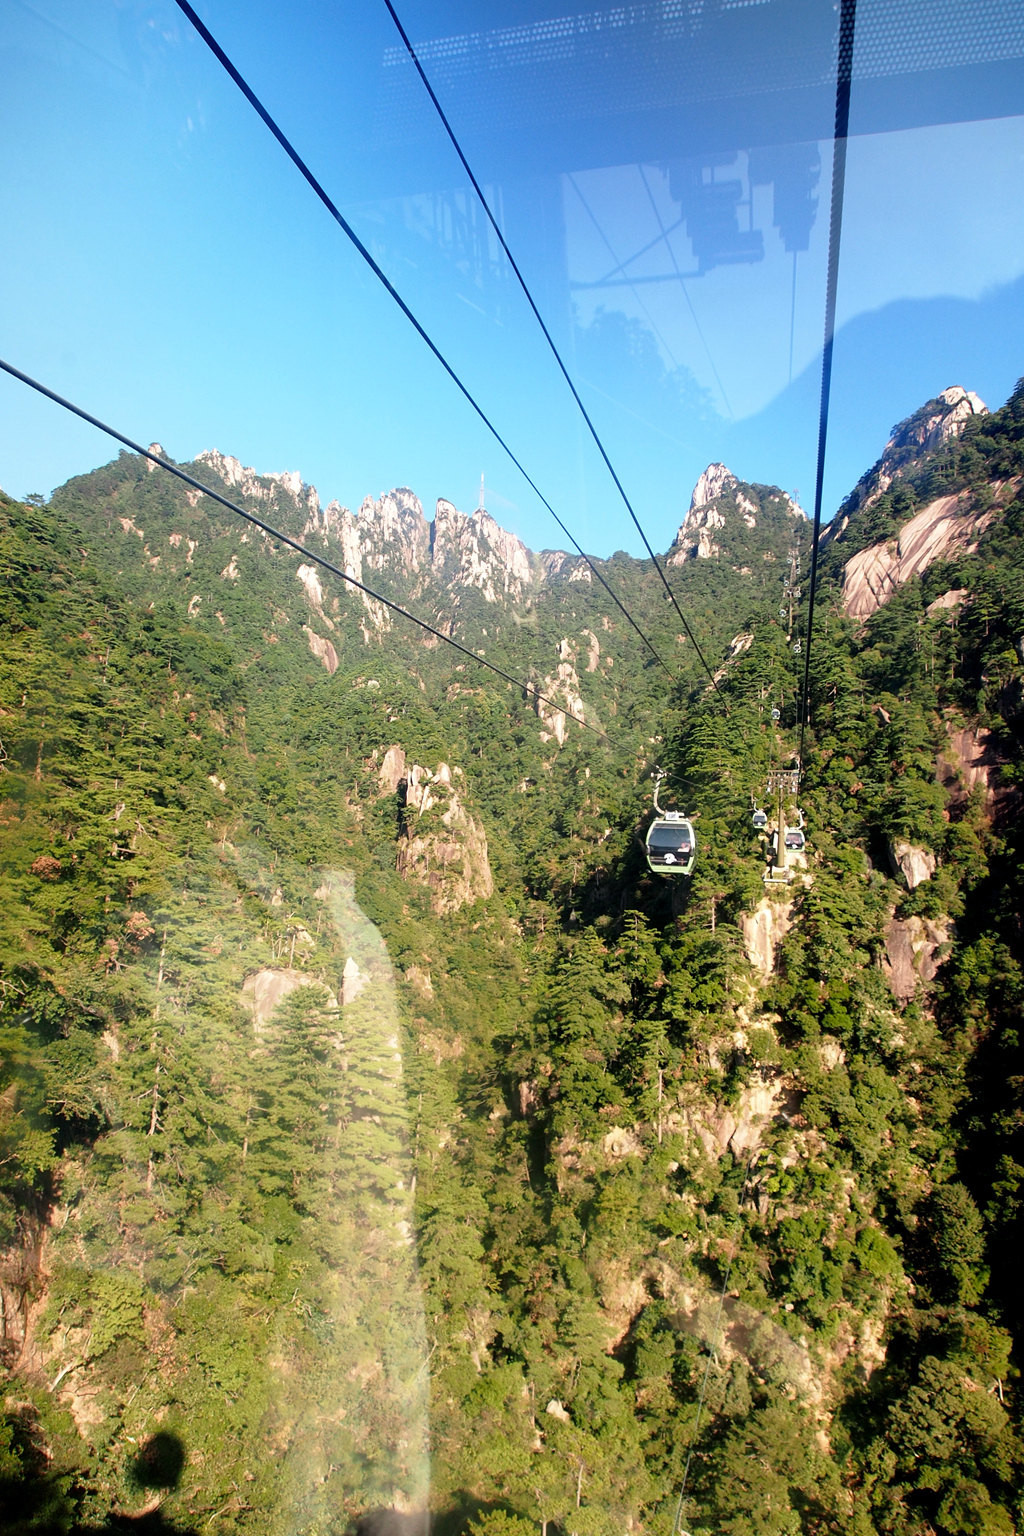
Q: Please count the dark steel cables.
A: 4